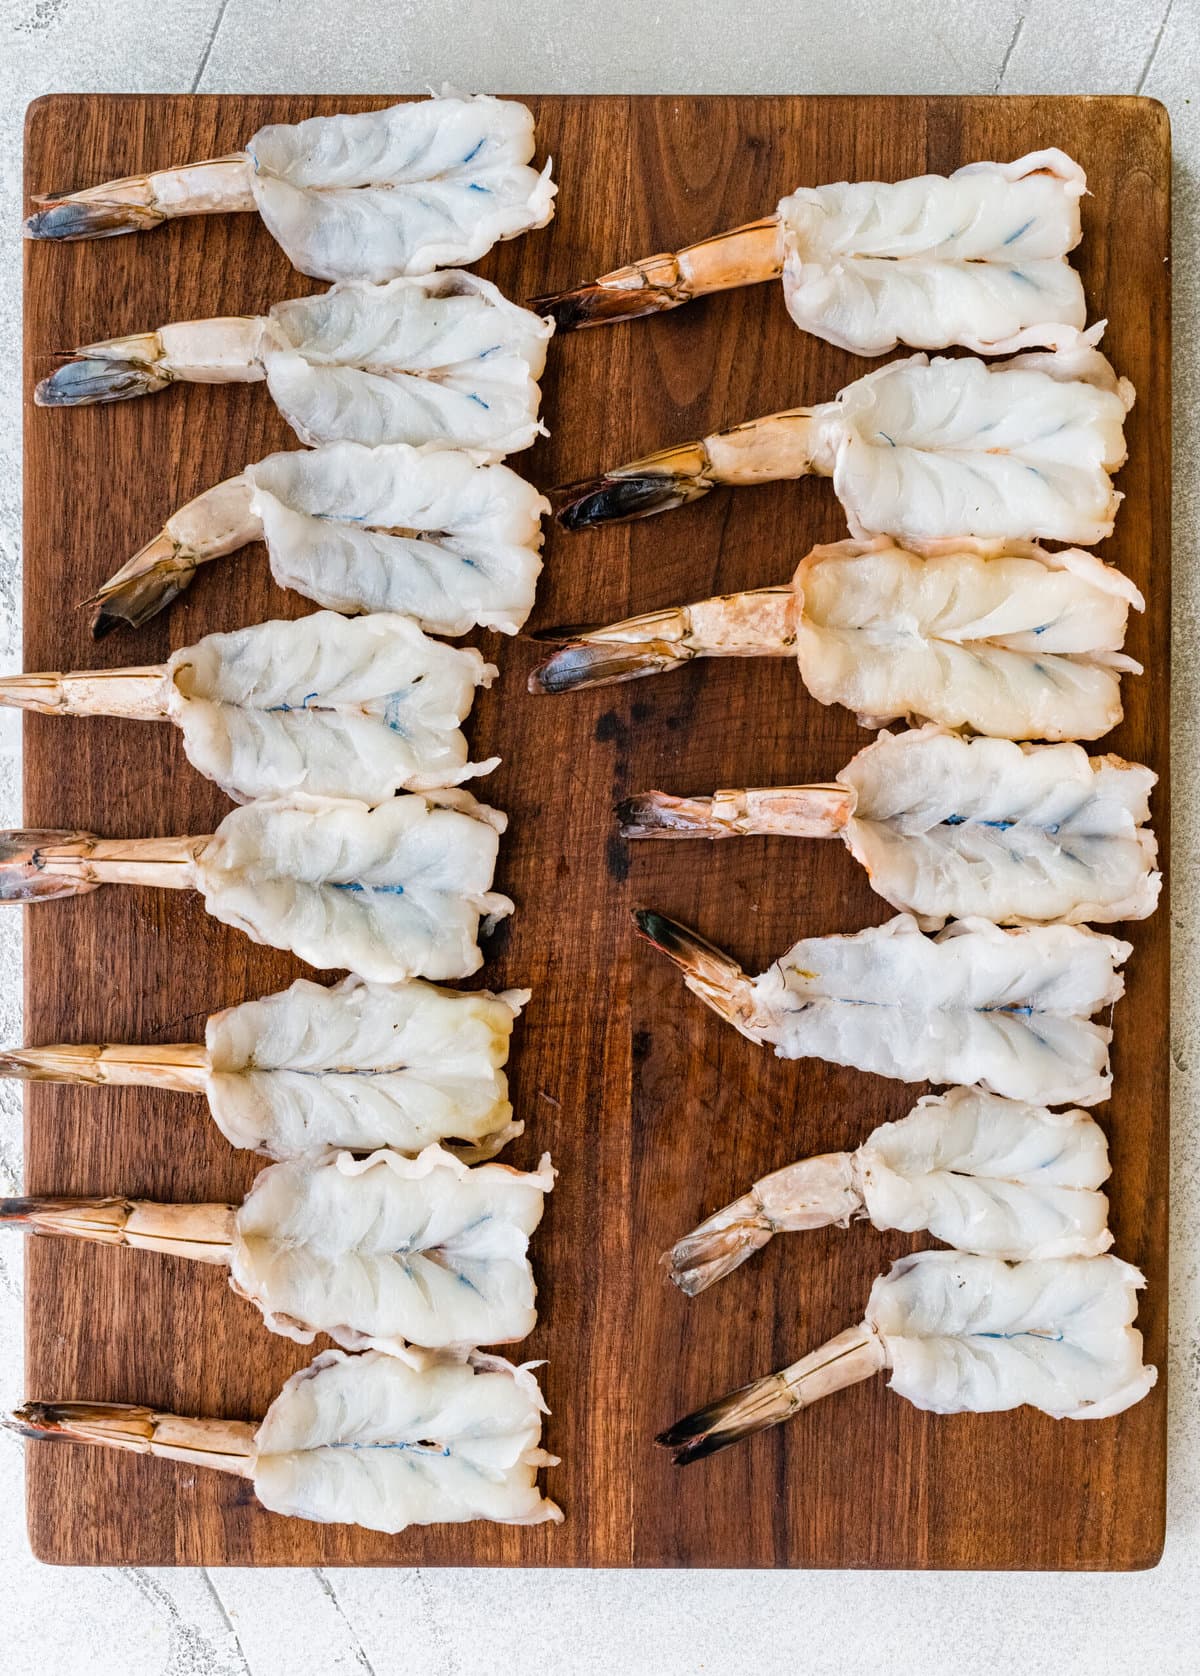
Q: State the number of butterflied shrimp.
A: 15